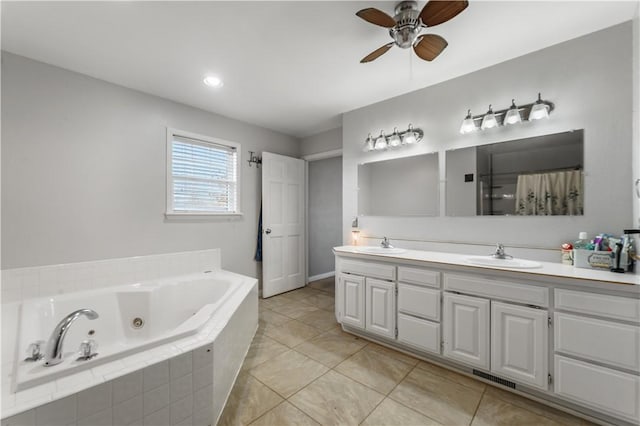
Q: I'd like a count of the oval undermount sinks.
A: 2